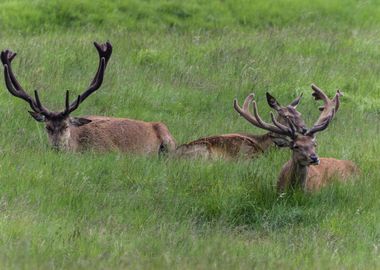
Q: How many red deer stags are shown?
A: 2